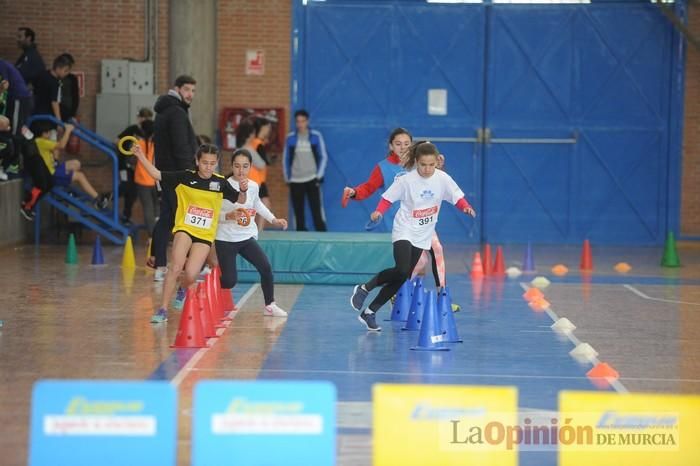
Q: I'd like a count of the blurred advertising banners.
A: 4